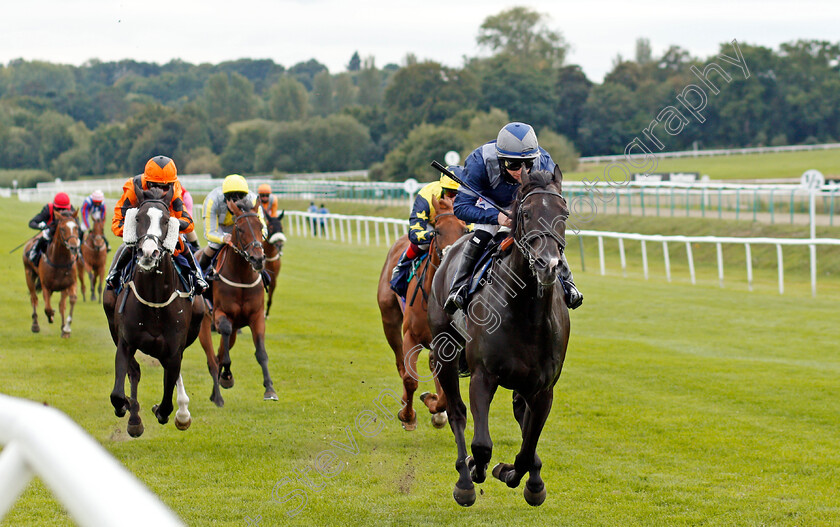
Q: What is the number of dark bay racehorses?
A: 2